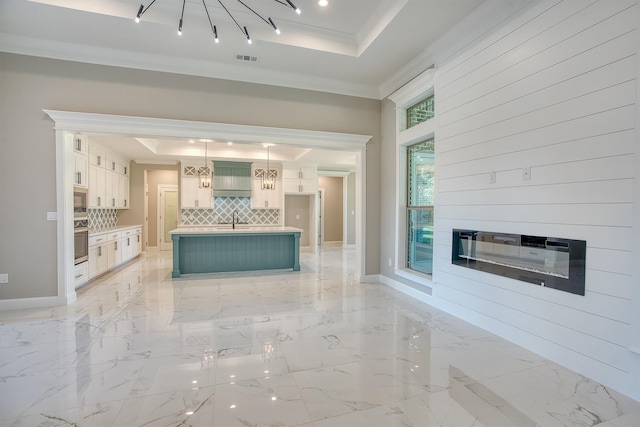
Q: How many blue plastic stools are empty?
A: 0